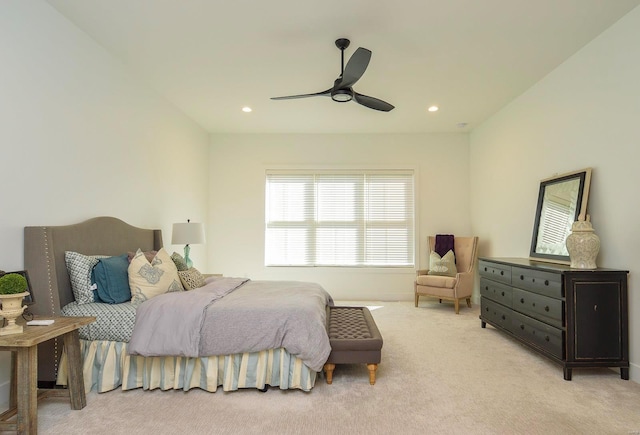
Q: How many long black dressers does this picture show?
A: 1